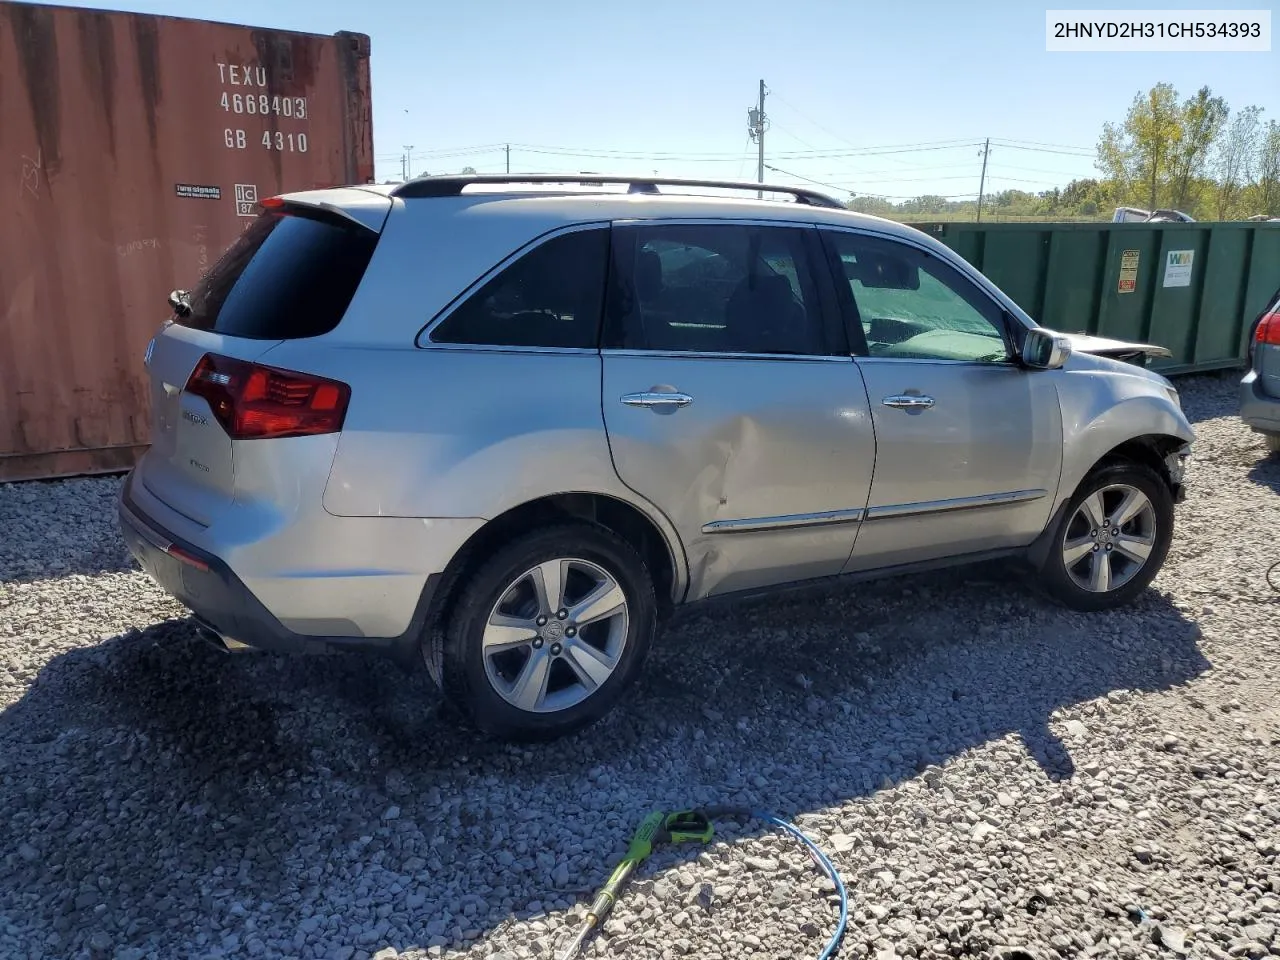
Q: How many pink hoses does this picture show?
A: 0